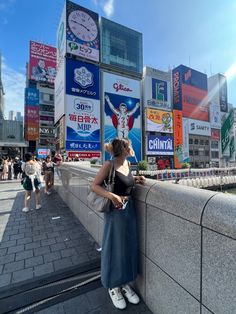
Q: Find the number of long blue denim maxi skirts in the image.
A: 1